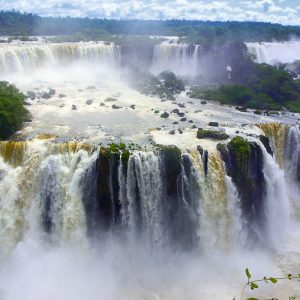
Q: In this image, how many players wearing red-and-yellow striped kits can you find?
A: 0